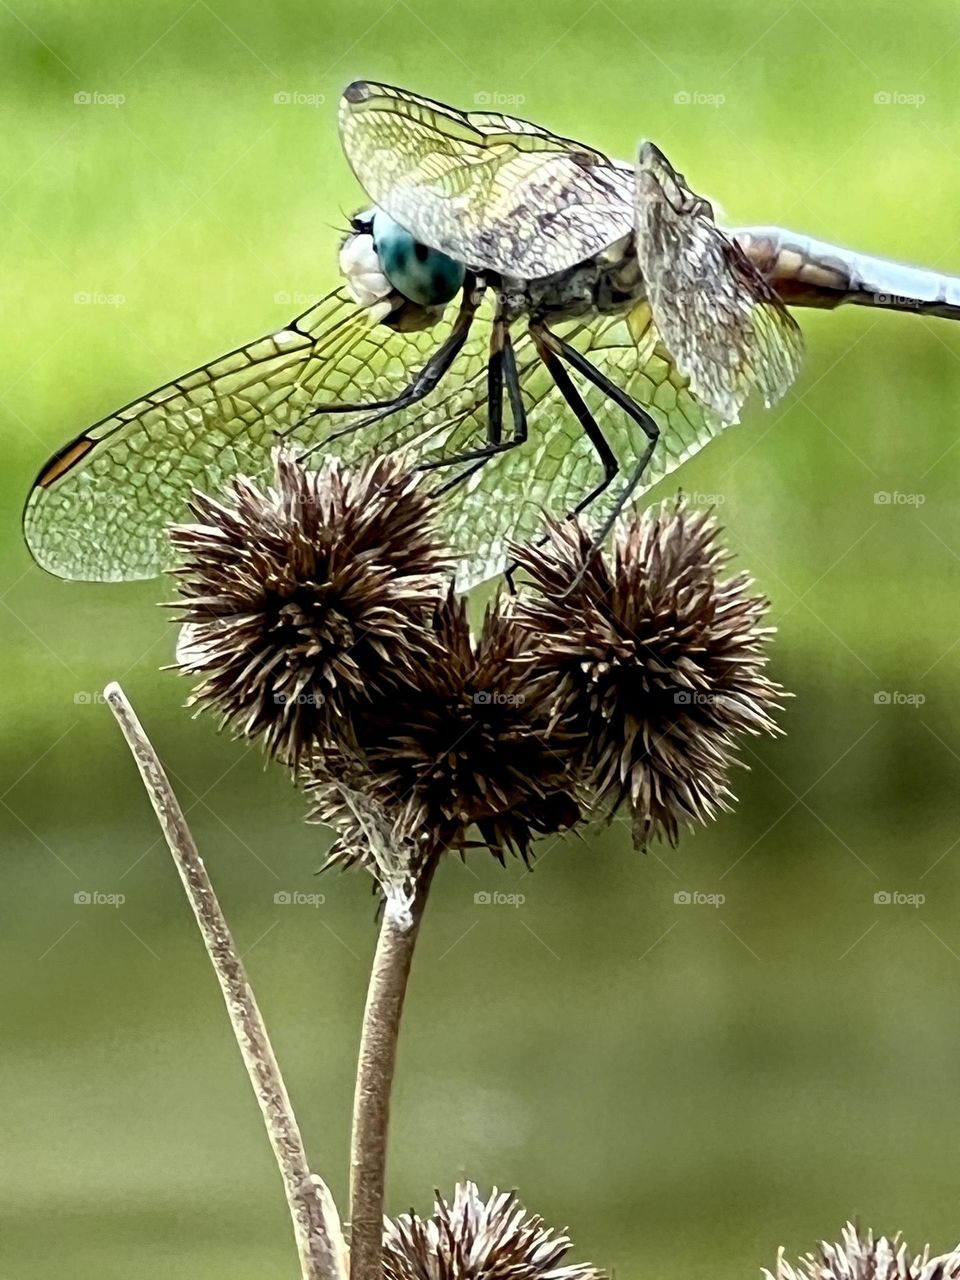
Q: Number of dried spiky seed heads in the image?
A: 5